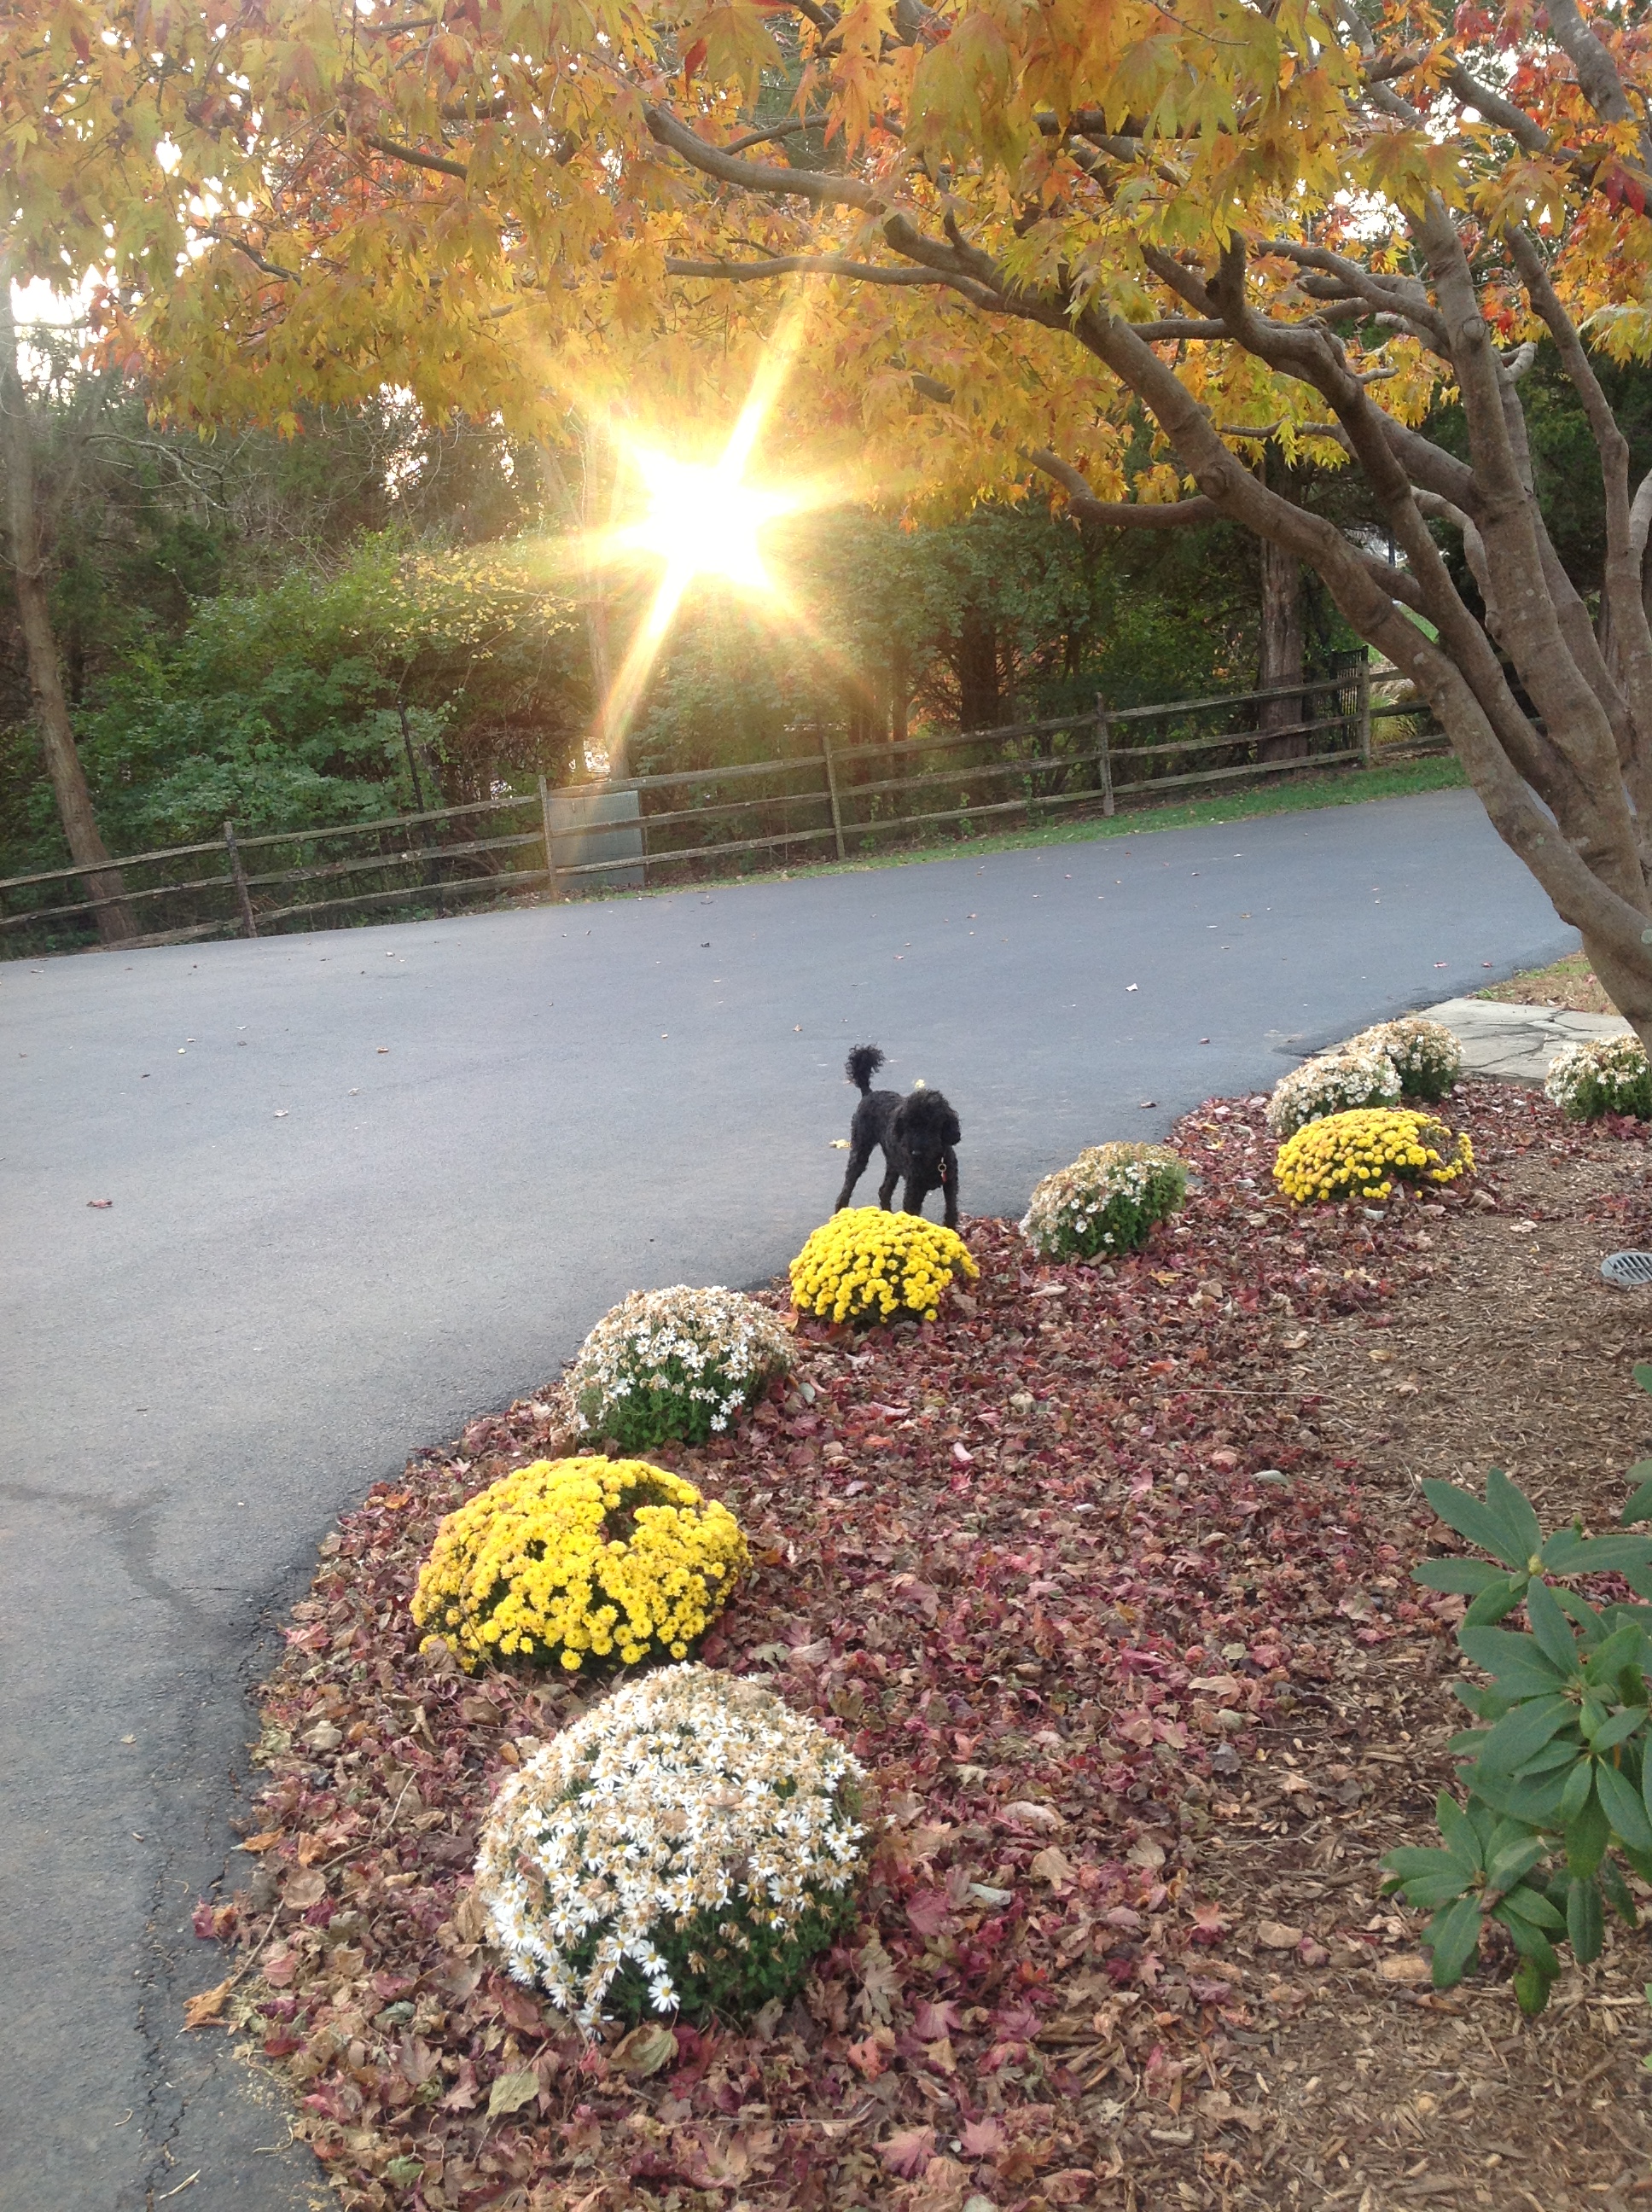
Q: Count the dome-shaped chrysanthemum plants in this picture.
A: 9